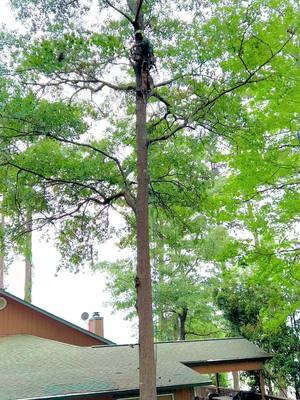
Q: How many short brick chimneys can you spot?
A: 1